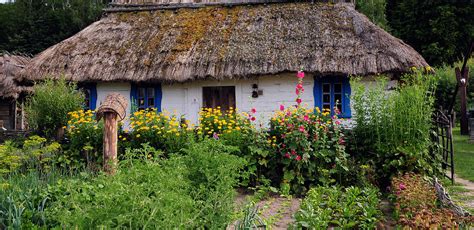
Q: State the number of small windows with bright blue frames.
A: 3